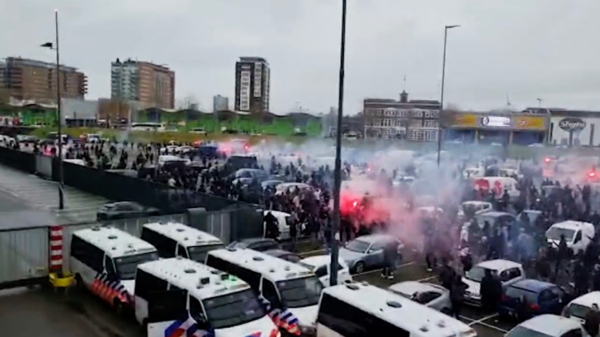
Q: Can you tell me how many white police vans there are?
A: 5